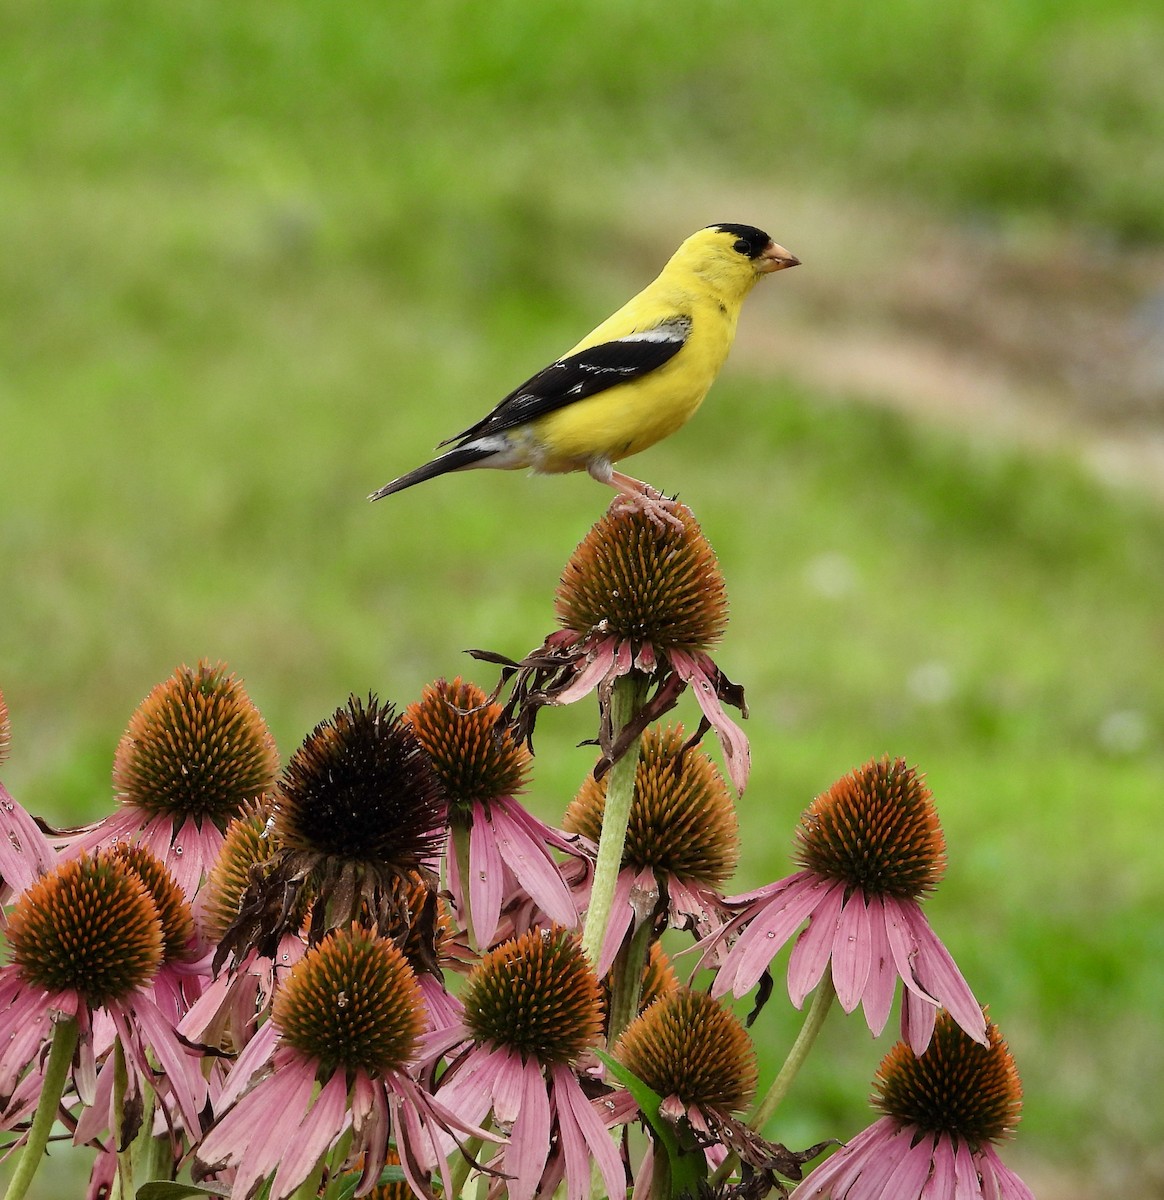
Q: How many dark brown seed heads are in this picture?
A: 1